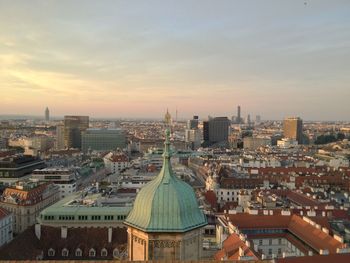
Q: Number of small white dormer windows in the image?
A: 6